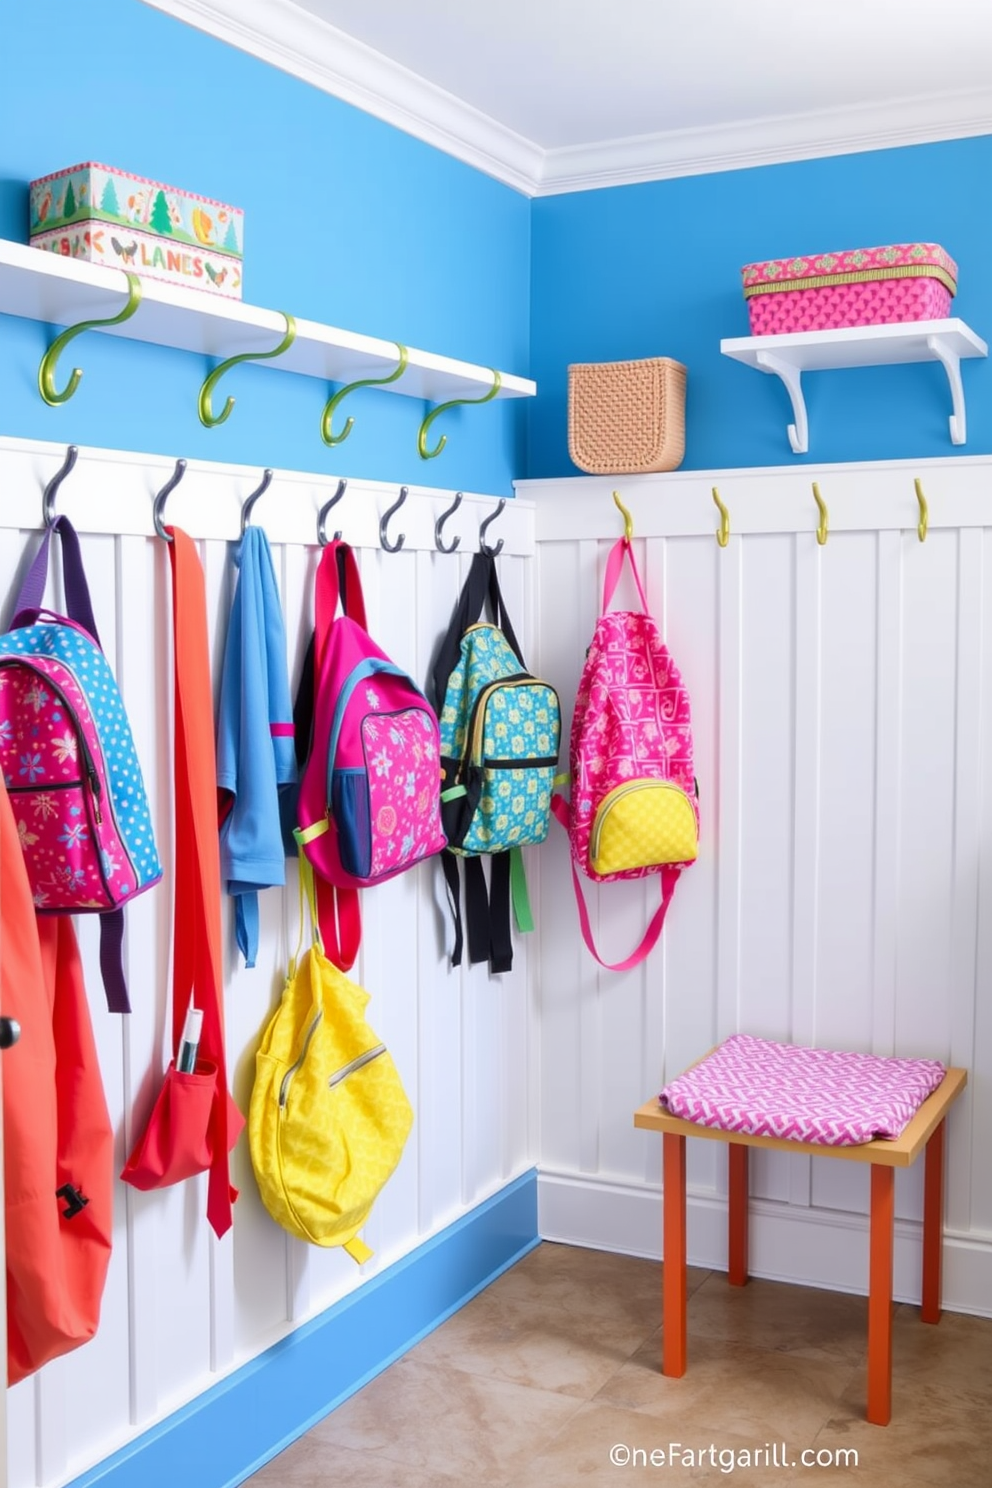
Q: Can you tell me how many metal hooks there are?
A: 15